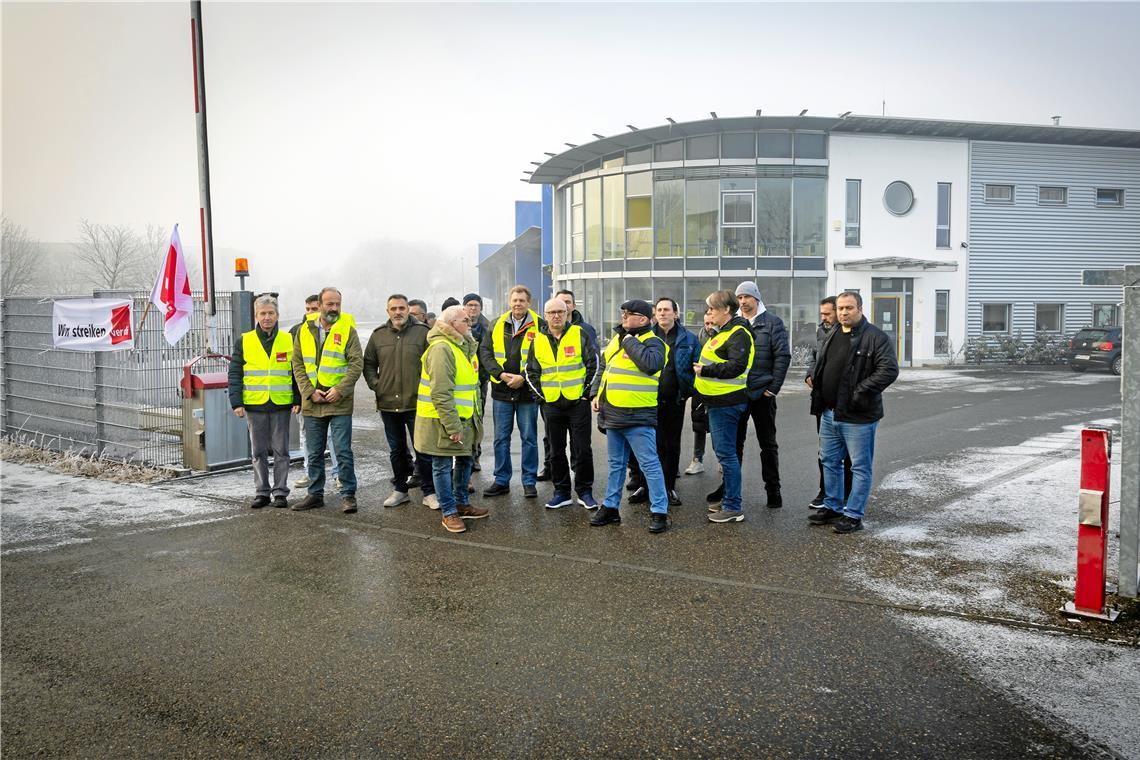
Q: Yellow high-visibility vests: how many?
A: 7